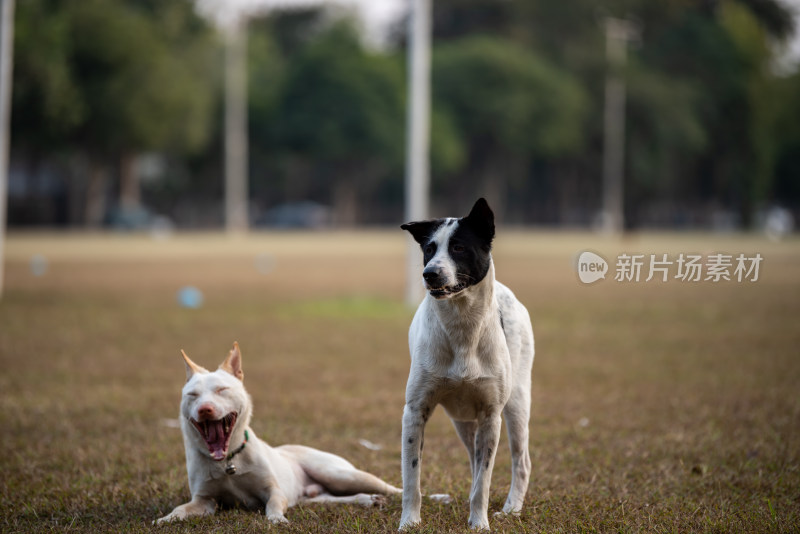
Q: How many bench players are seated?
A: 0